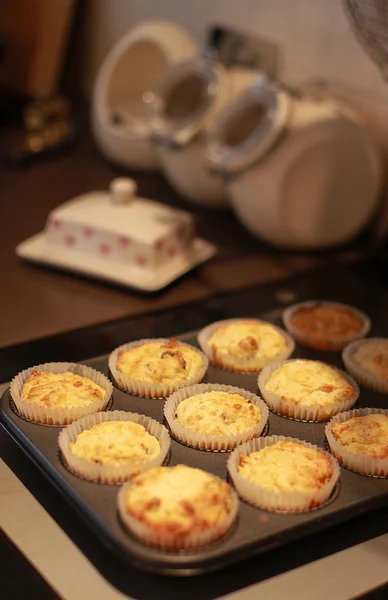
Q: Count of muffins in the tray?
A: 11